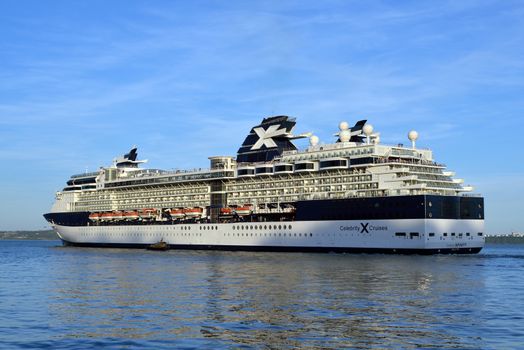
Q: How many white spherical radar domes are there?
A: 5